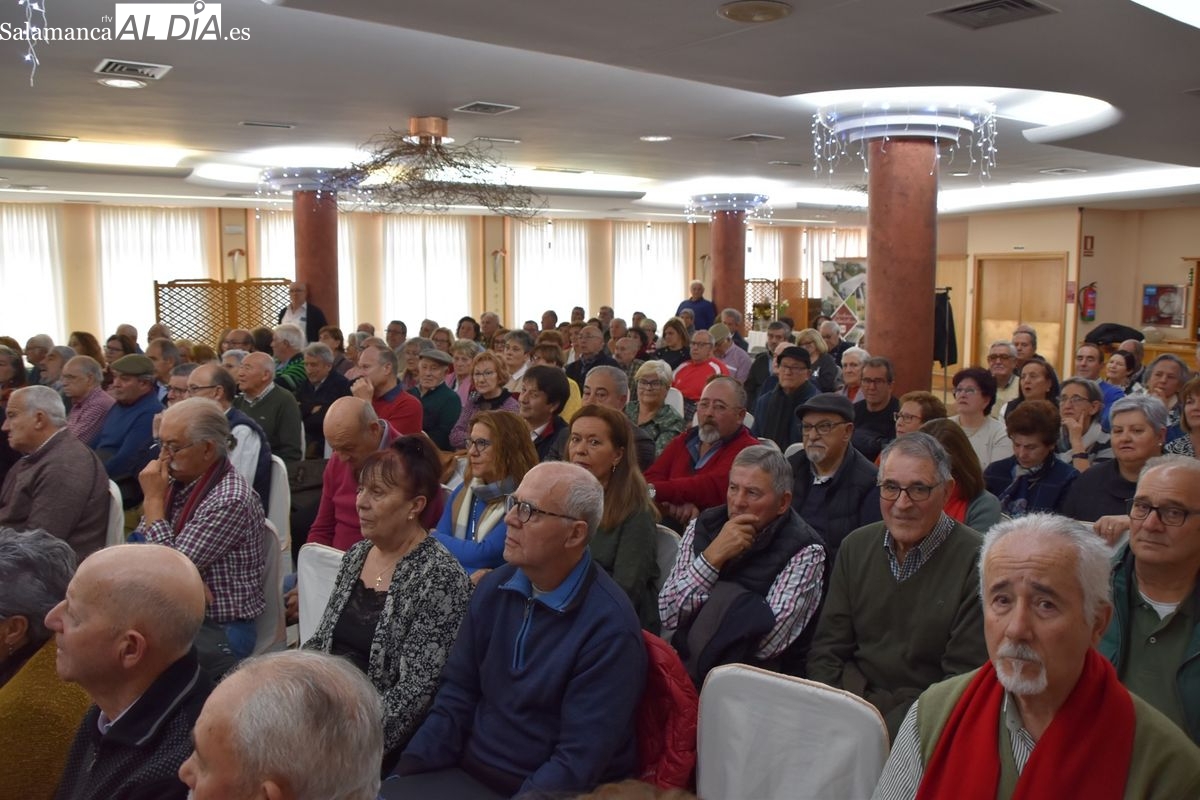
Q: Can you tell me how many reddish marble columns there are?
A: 3